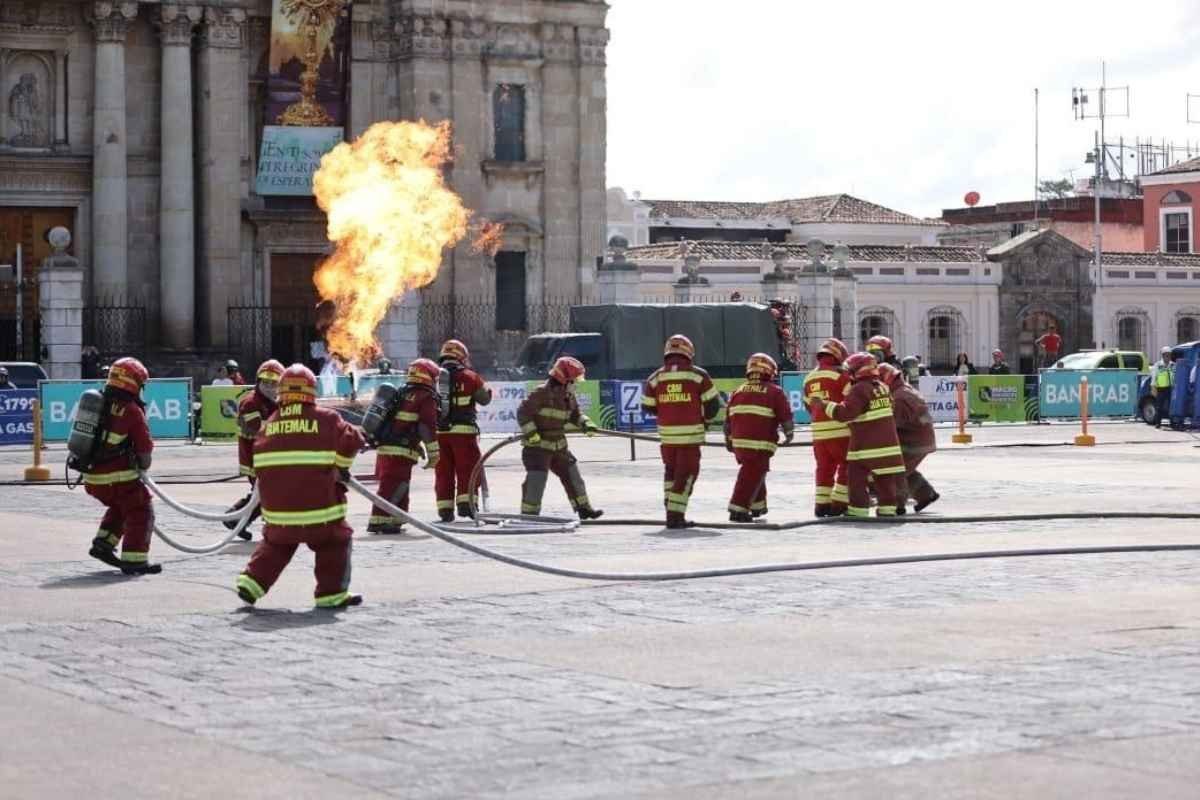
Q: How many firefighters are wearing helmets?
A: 12